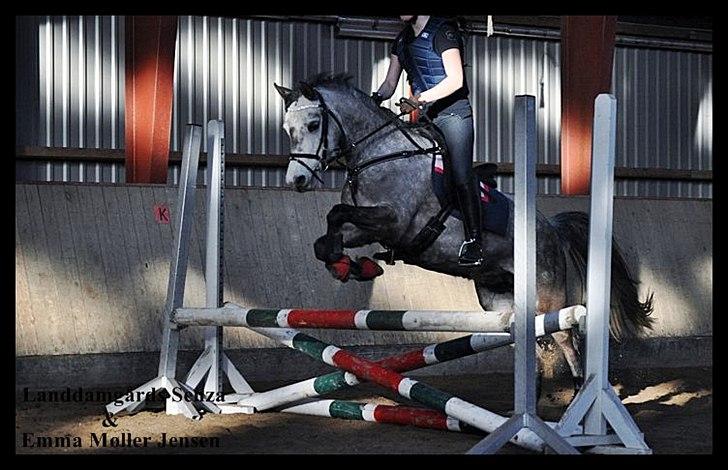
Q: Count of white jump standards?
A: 4